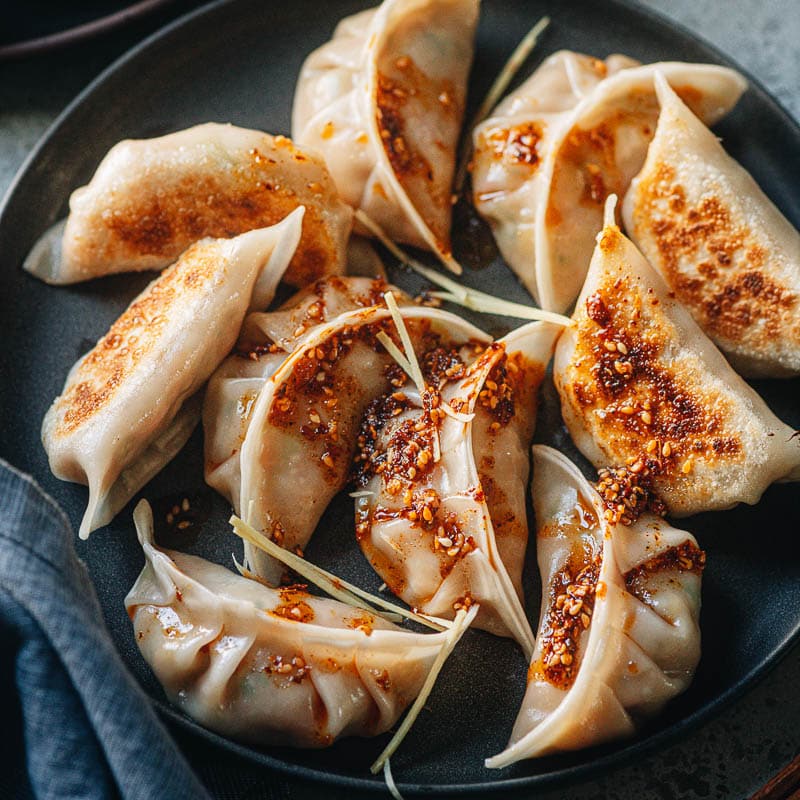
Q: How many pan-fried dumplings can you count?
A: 10